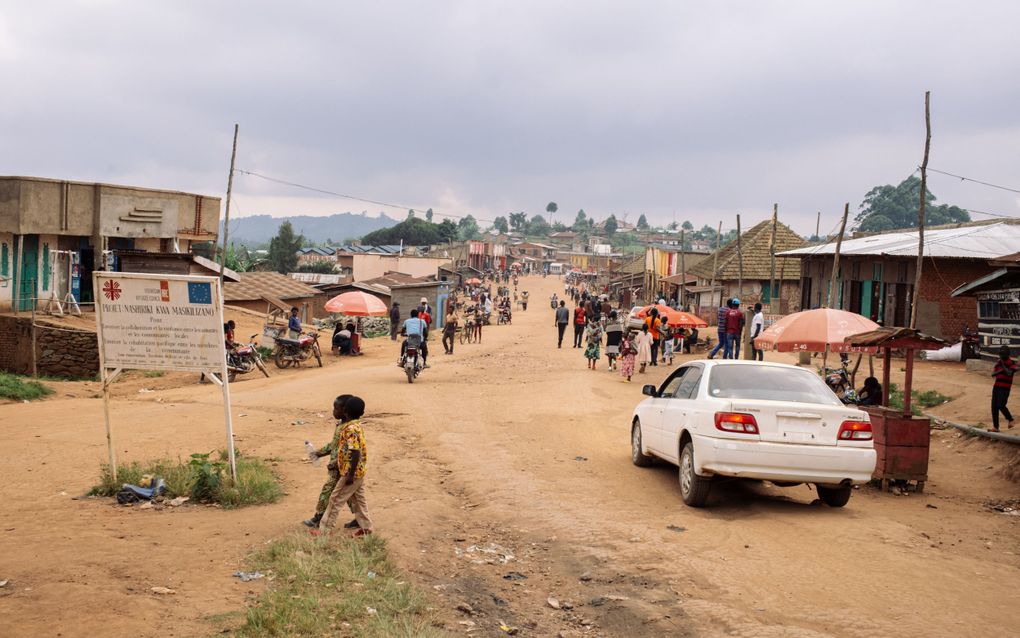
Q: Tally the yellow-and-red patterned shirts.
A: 1